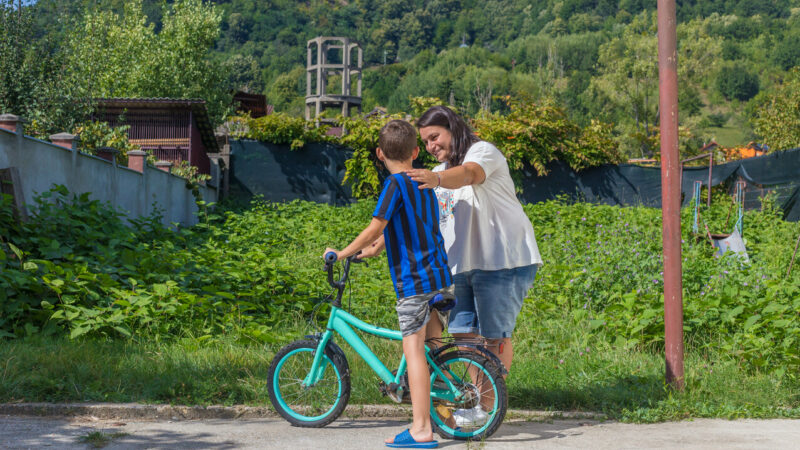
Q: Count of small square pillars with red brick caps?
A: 5